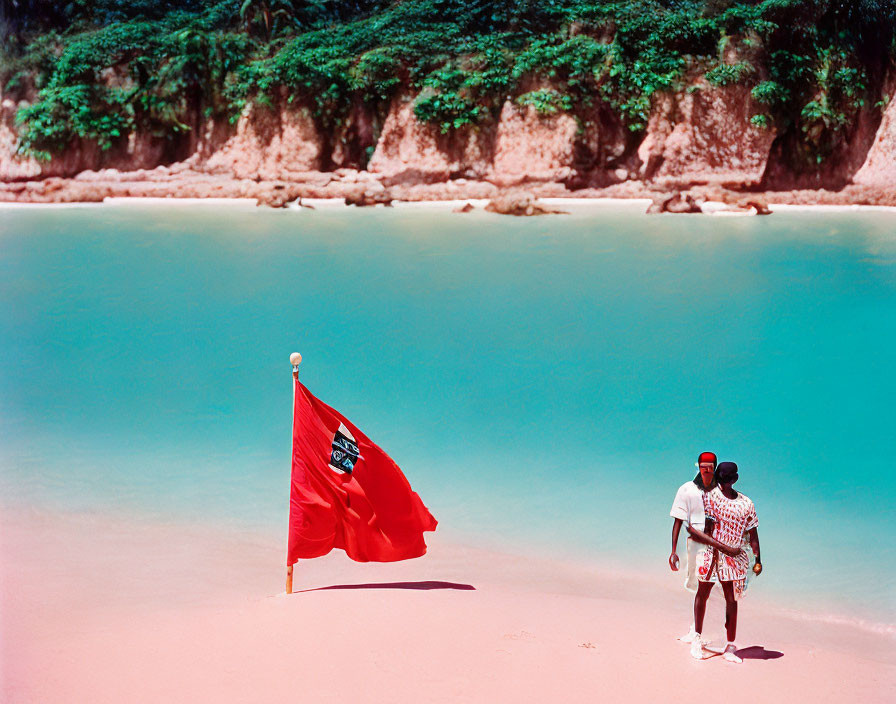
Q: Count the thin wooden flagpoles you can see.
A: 1